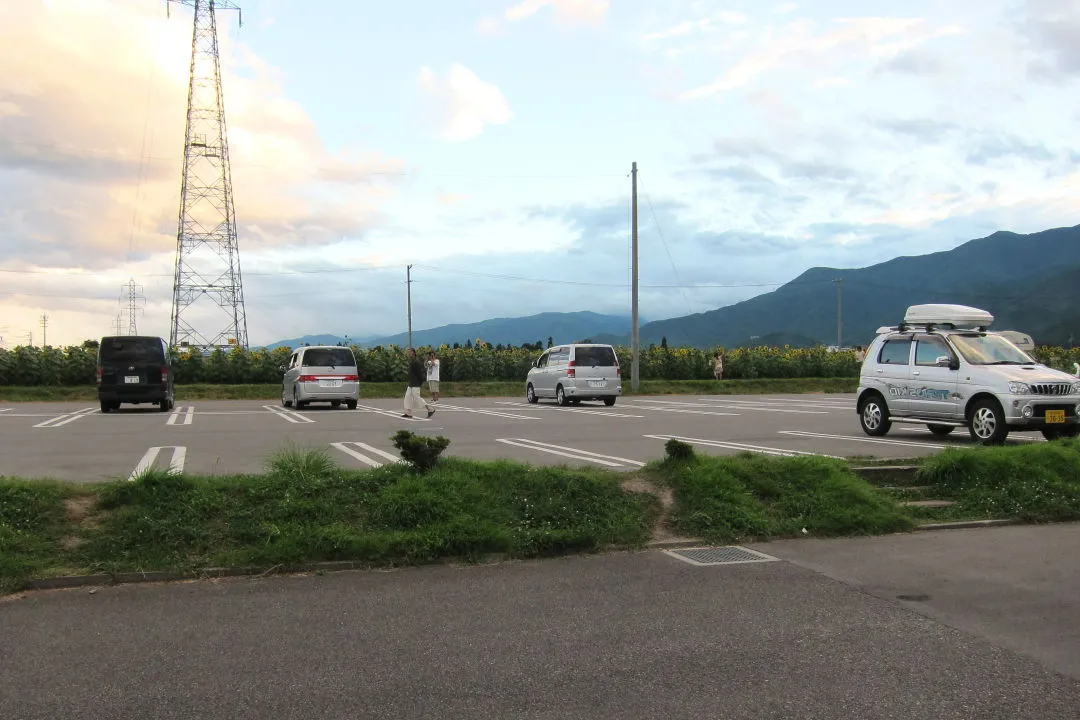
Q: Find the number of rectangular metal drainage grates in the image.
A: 1